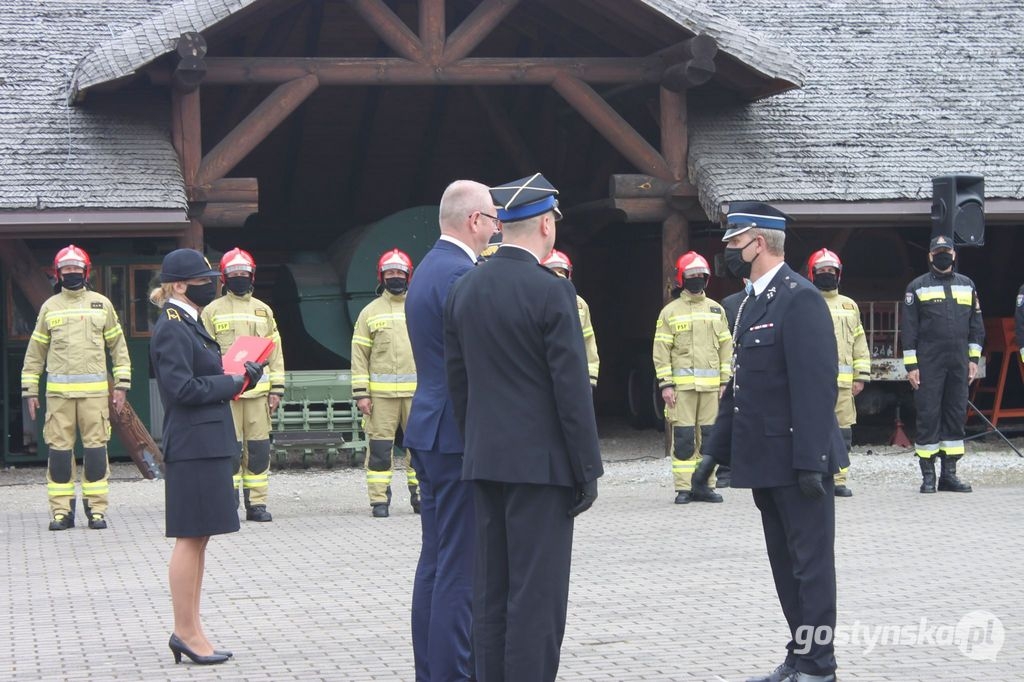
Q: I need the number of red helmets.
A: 6